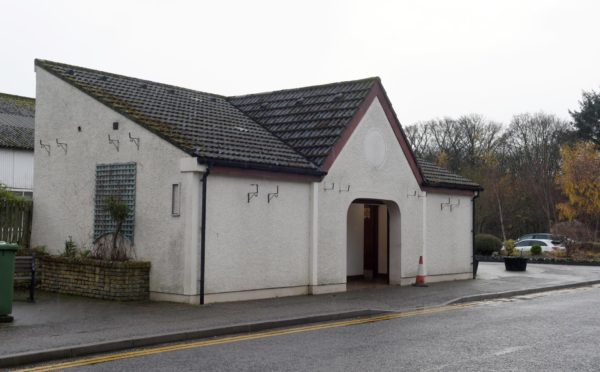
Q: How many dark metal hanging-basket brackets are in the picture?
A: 12